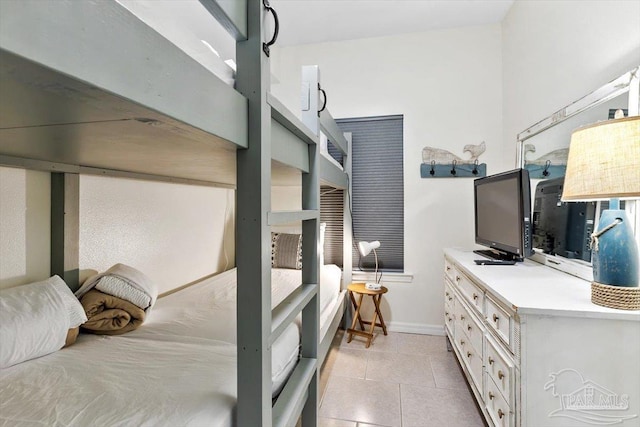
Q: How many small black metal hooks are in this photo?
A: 3